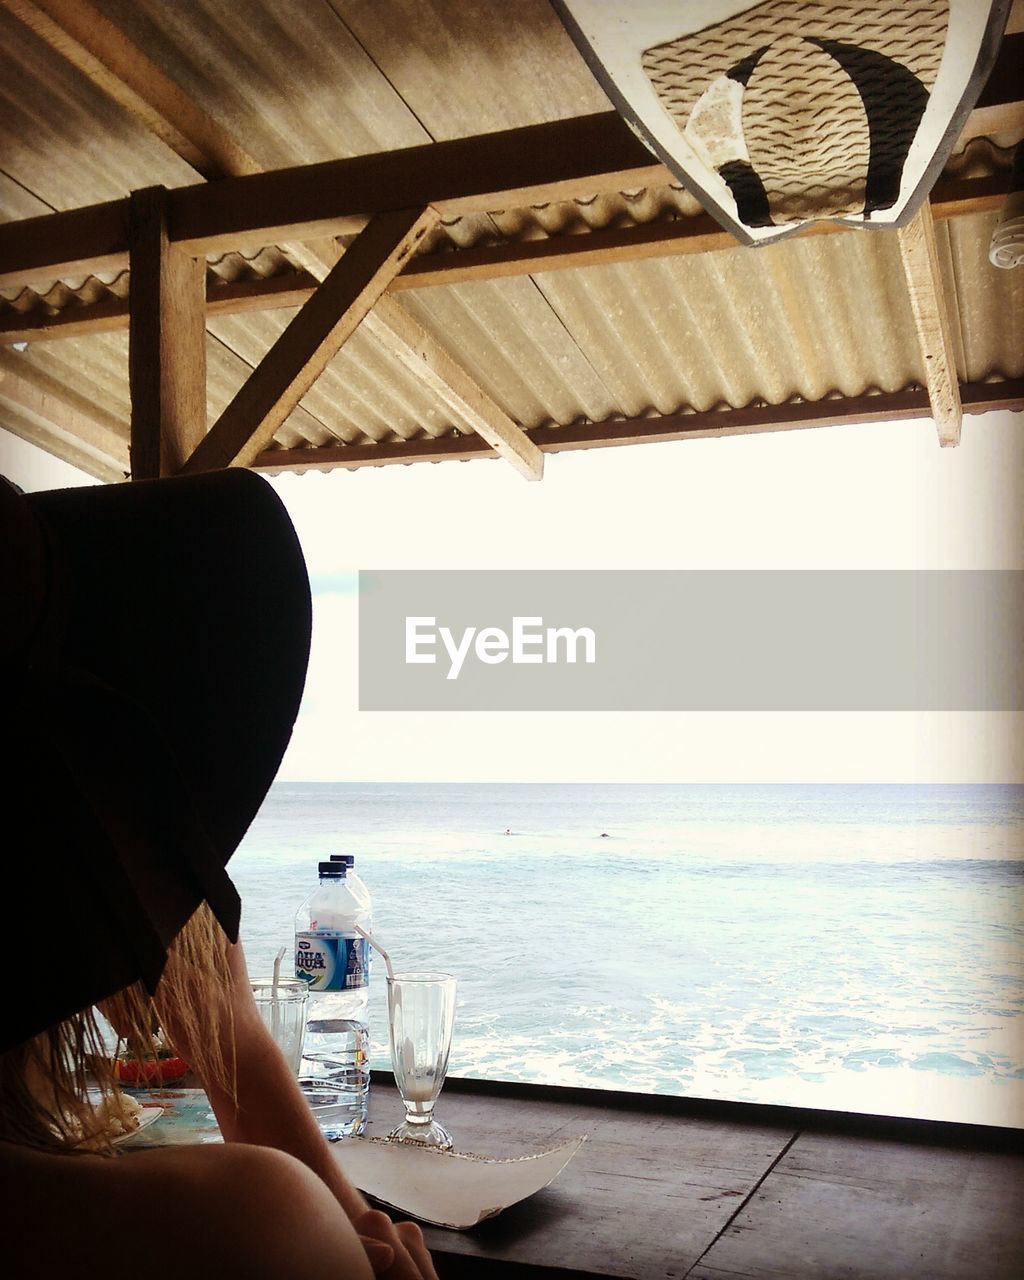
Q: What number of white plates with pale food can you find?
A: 1